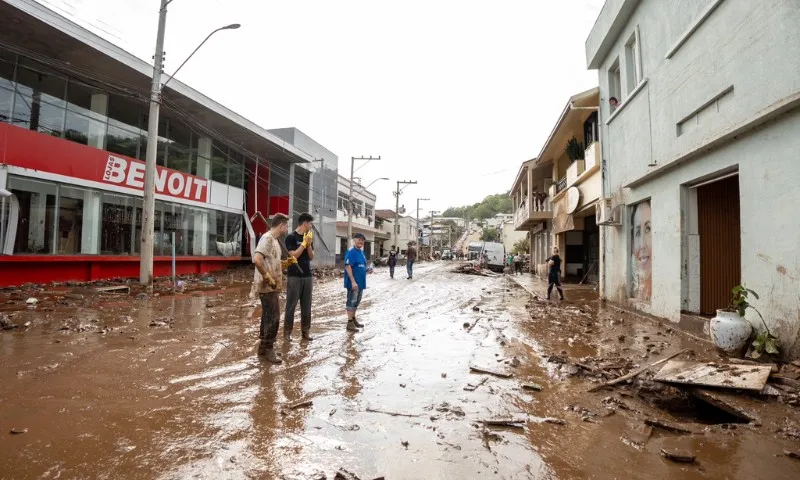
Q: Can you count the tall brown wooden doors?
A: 1